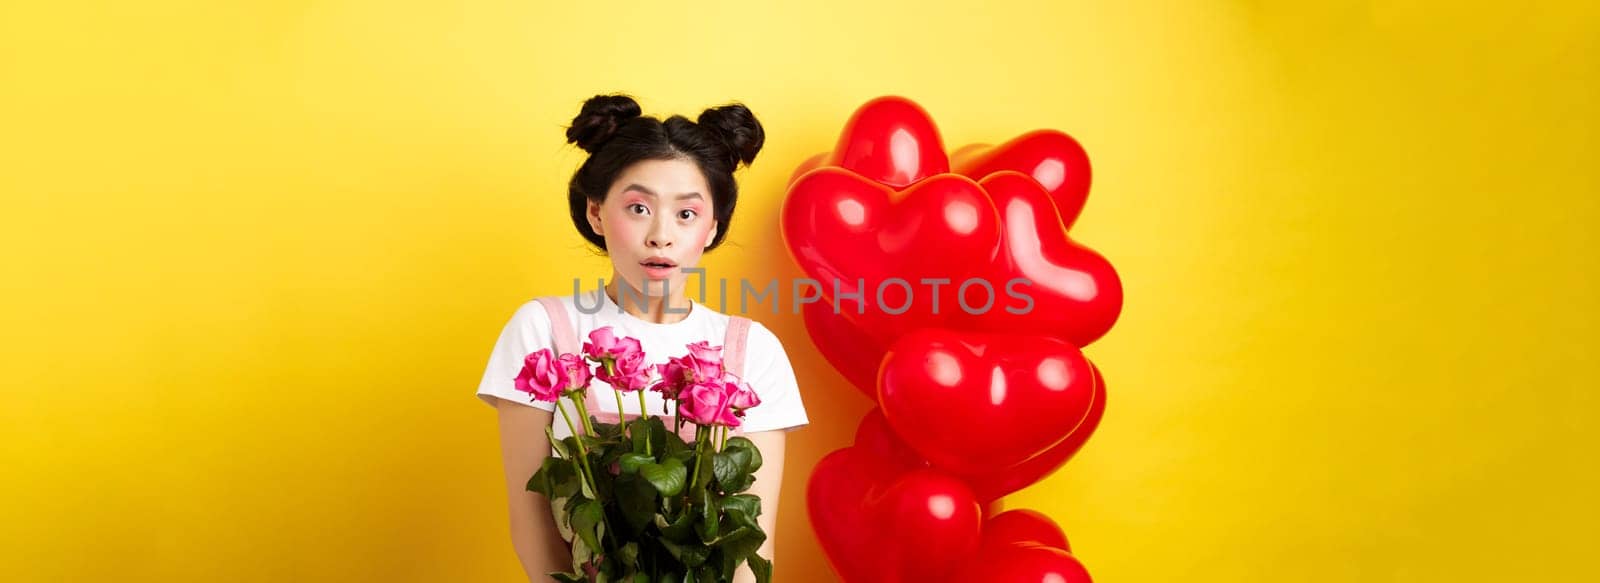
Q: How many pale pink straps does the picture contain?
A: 2